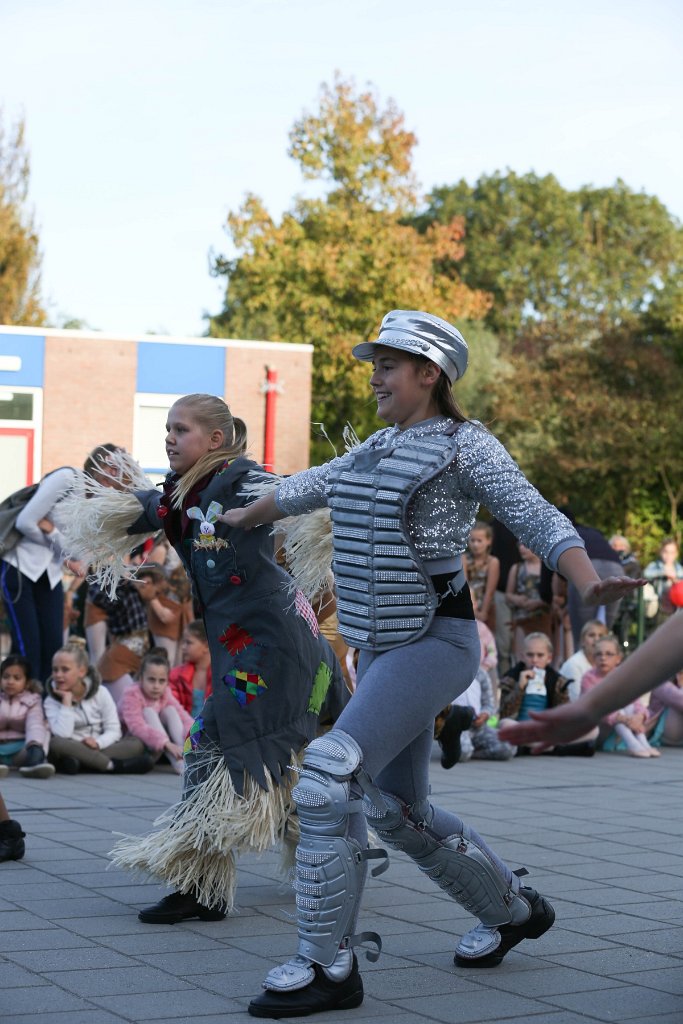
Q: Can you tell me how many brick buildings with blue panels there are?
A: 1